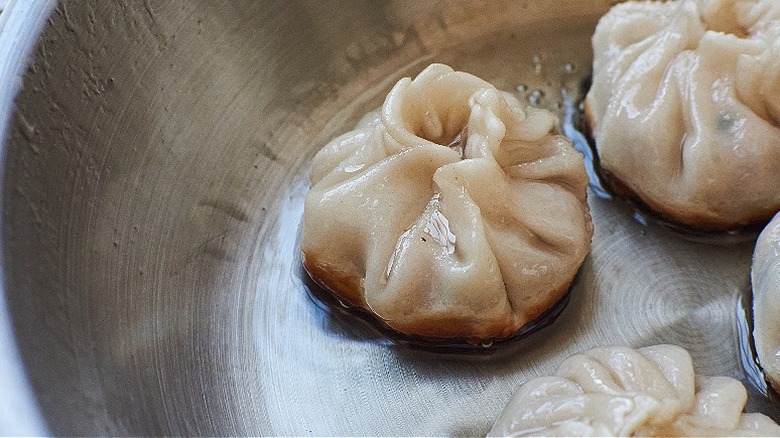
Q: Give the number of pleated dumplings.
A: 4